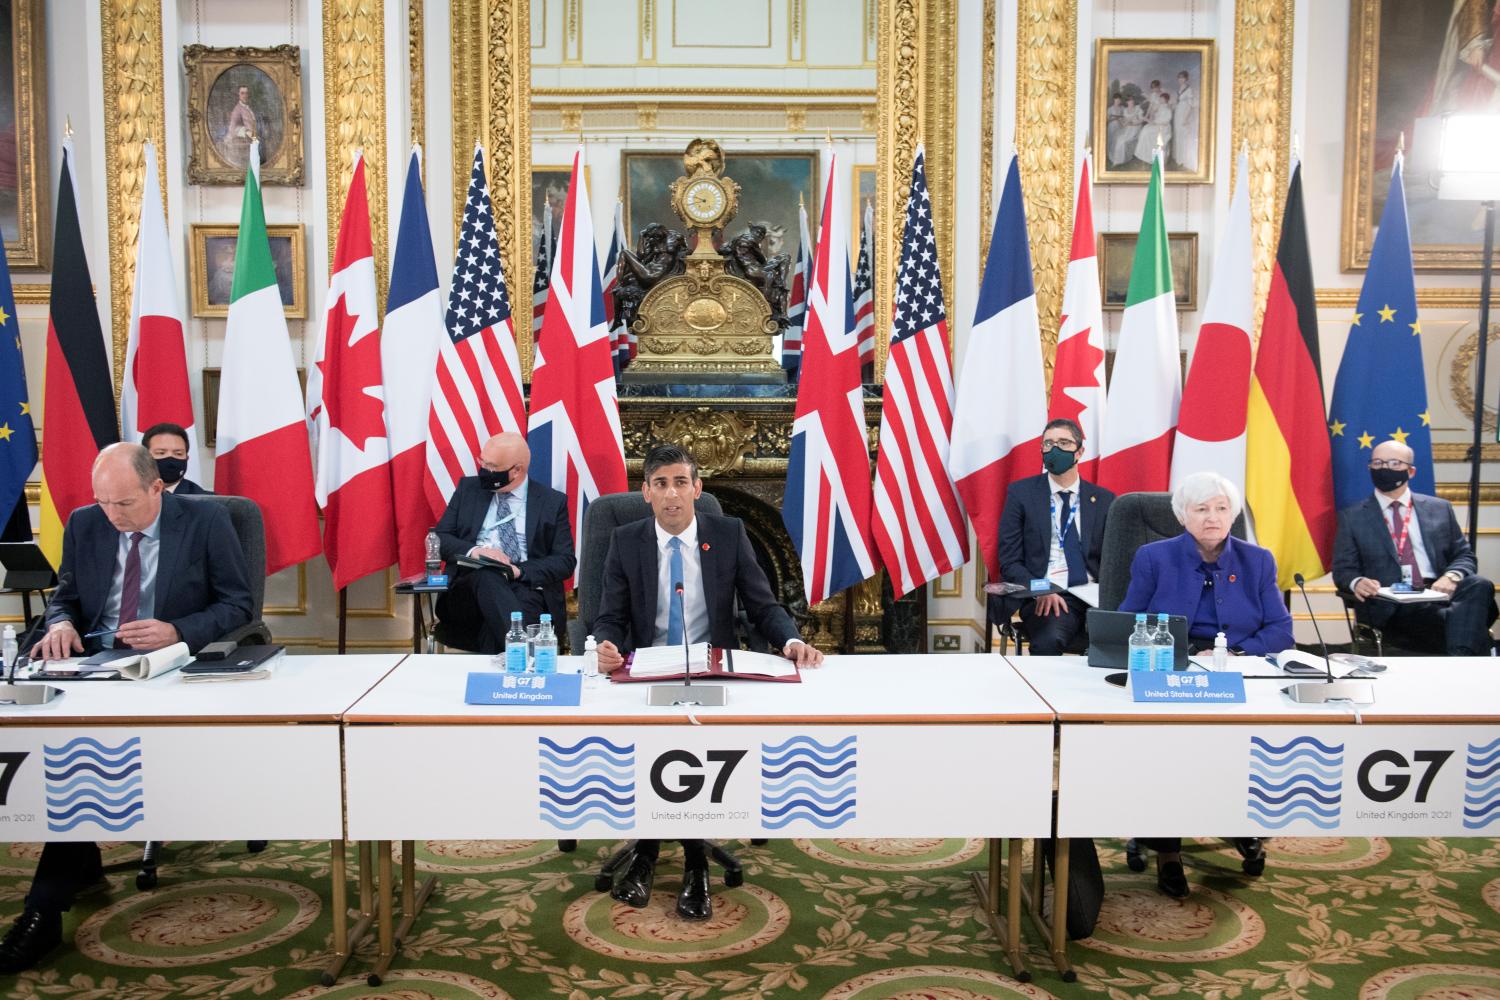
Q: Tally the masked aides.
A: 4